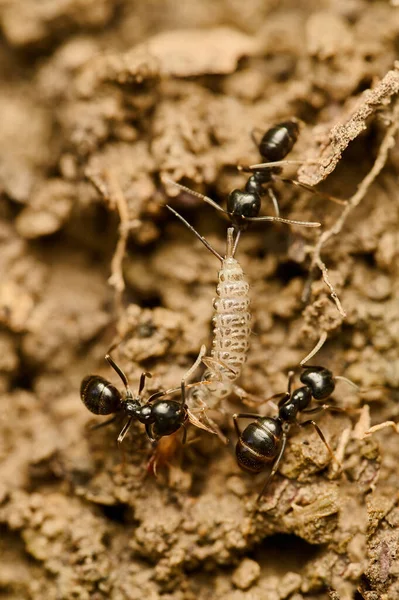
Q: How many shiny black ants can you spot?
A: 3